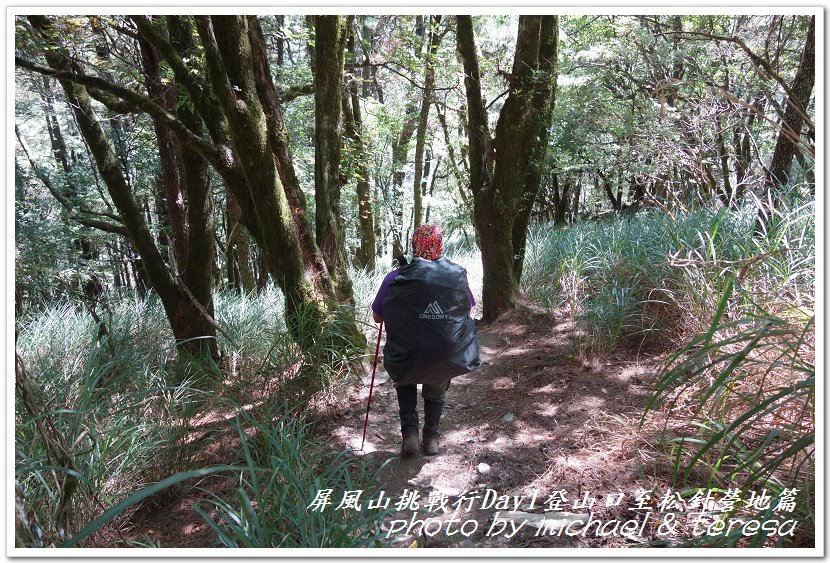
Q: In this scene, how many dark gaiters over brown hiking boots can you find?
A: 2